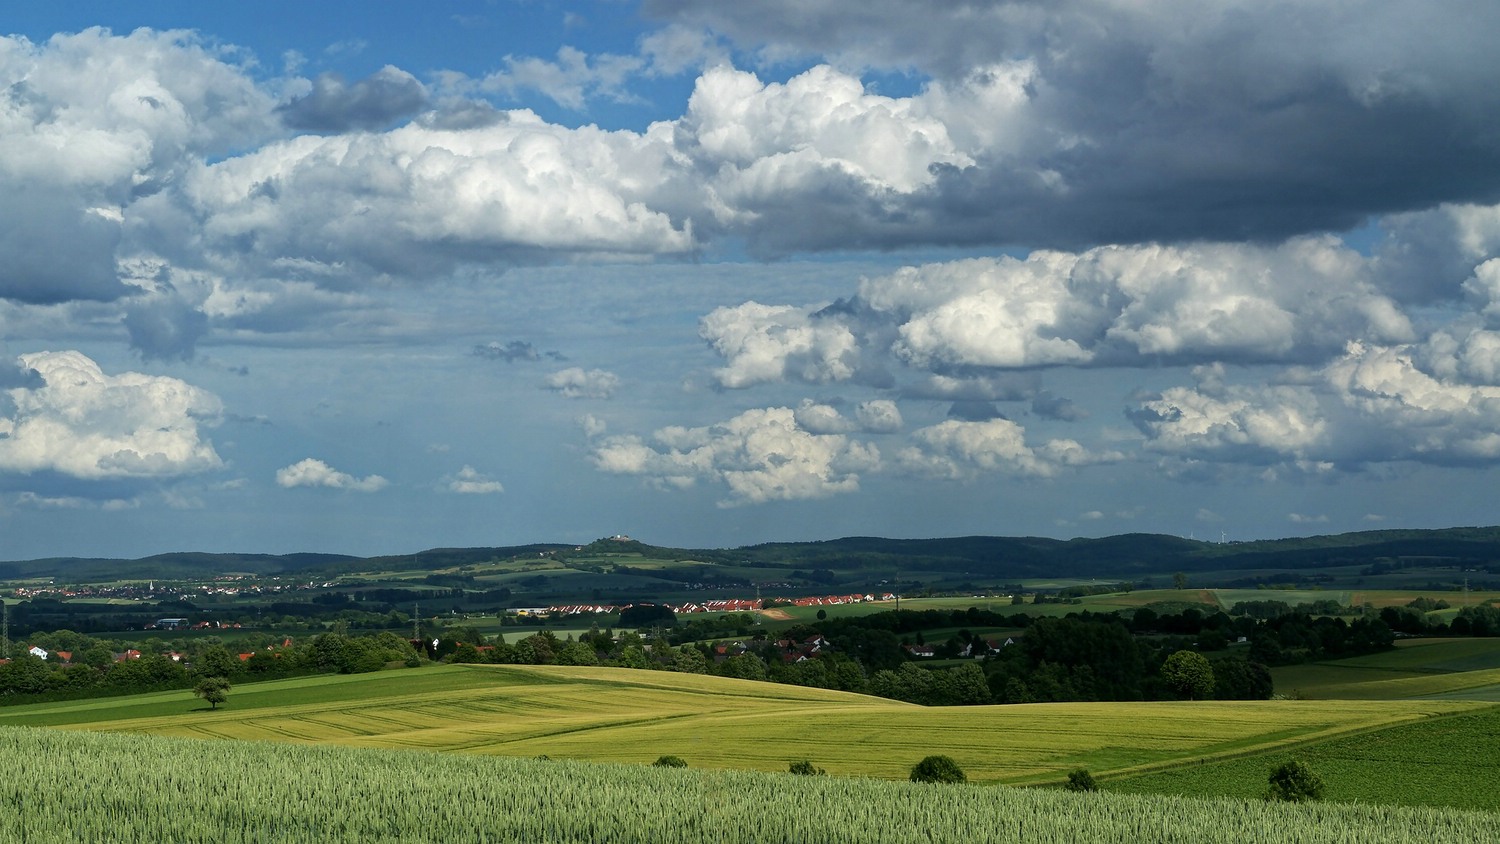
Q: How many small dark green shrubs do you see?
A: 5